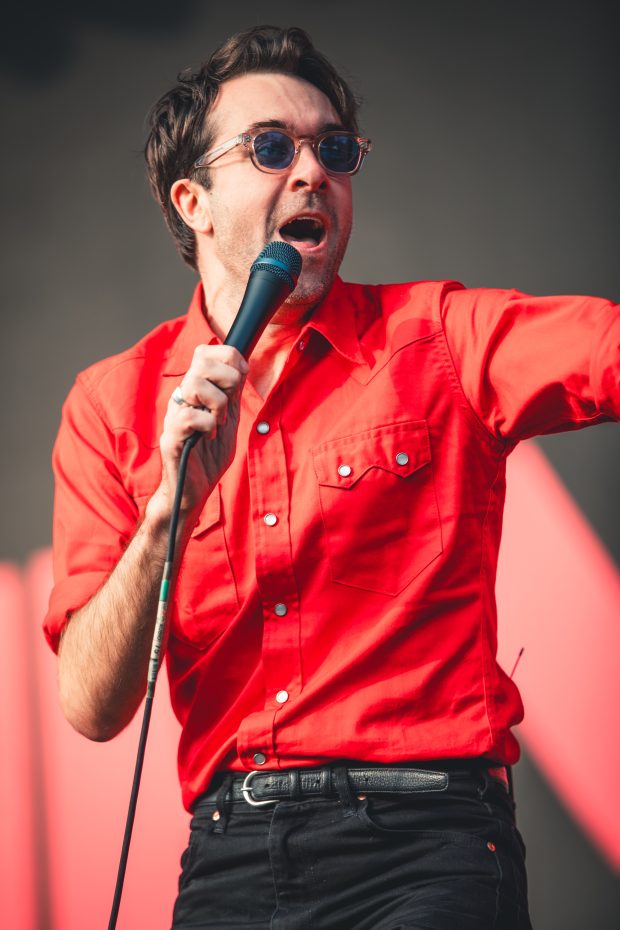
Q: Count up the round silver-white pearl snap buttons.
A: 7